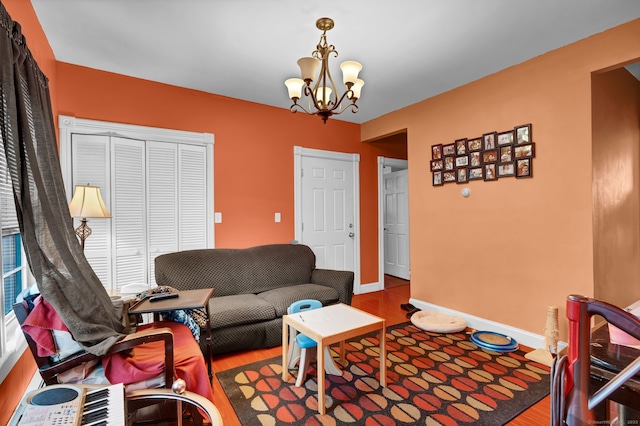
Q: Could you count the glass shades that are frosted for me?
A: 5